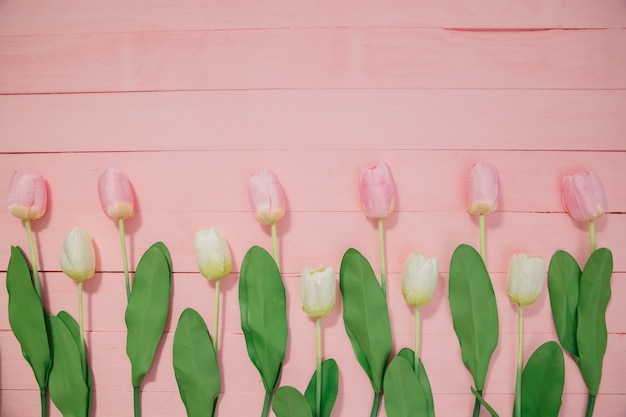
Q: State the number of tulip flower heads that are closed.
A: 11